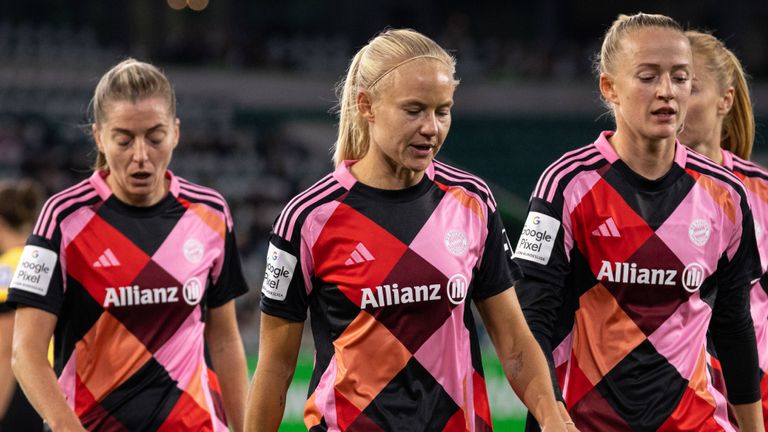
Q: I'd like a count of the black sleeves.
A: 6